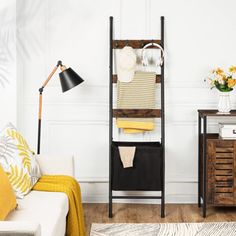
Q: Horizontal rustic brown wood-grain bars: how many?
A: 3